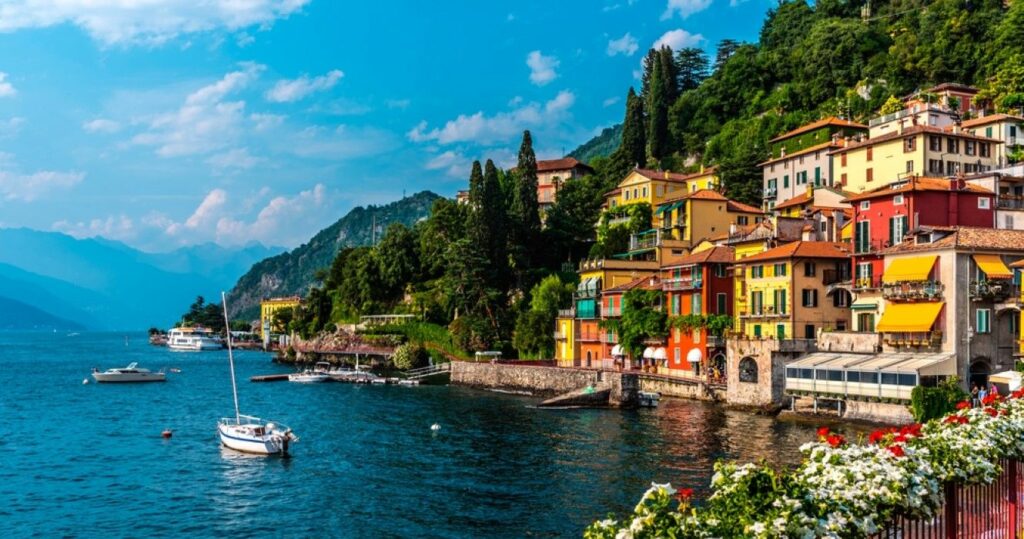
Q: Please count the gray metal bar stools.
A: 0